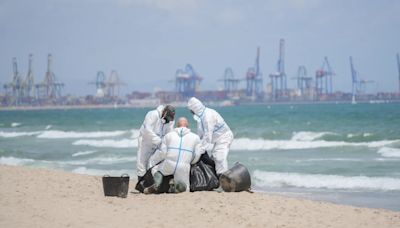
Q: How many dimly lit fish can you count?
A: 0